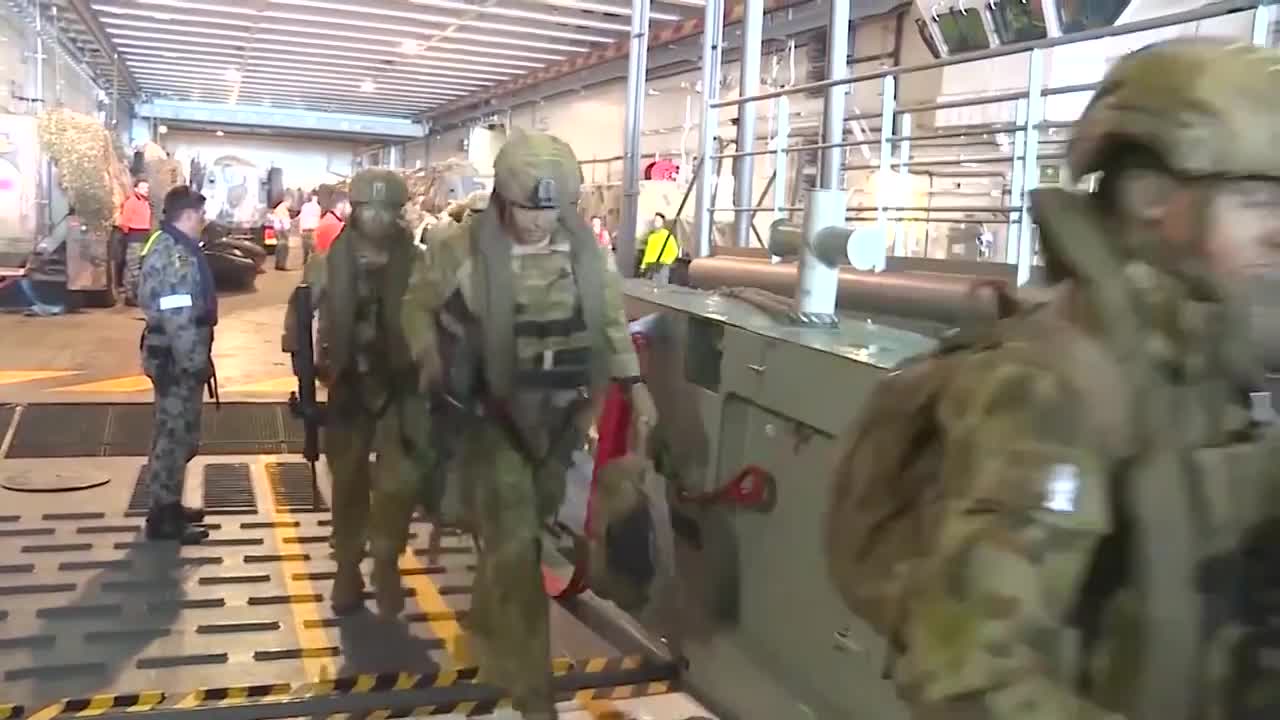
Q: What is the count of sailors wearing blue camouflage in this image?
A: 1